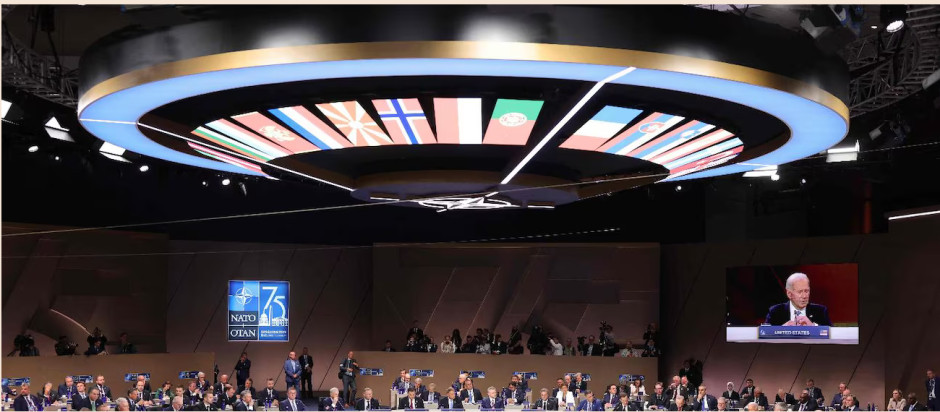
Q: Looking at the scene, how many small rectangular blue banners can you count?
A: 10